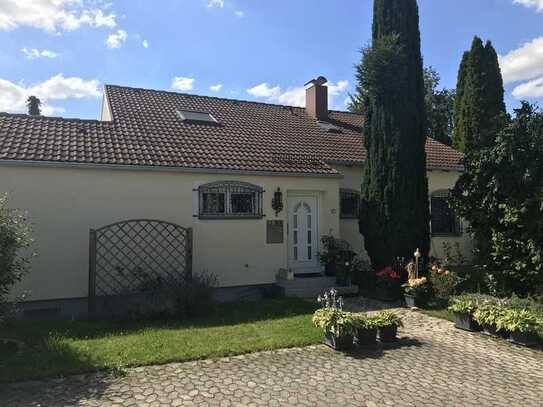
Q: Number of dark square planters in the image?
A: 6